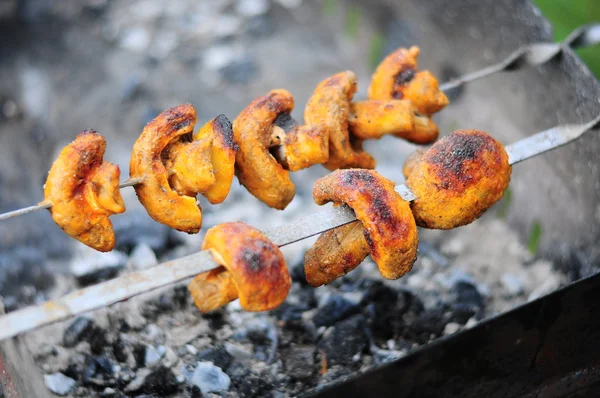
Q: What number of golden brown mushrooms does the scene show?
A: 8